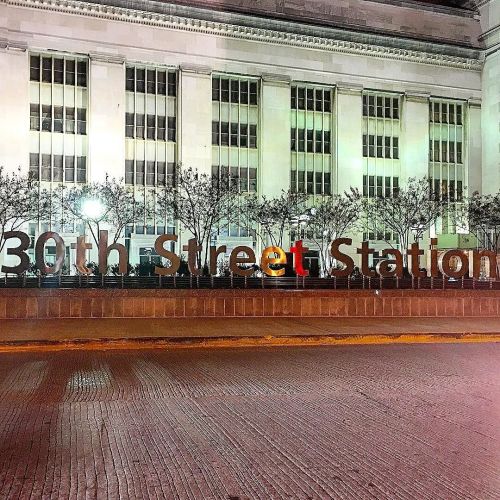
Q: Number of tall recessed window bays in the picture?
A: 6